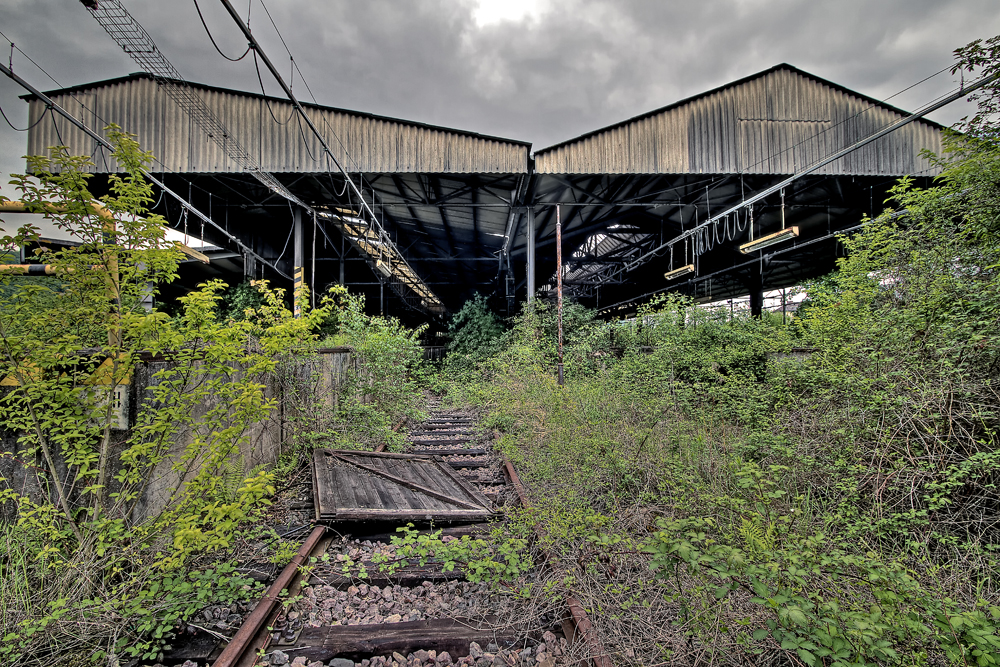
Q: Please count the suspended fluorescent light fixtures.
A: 4